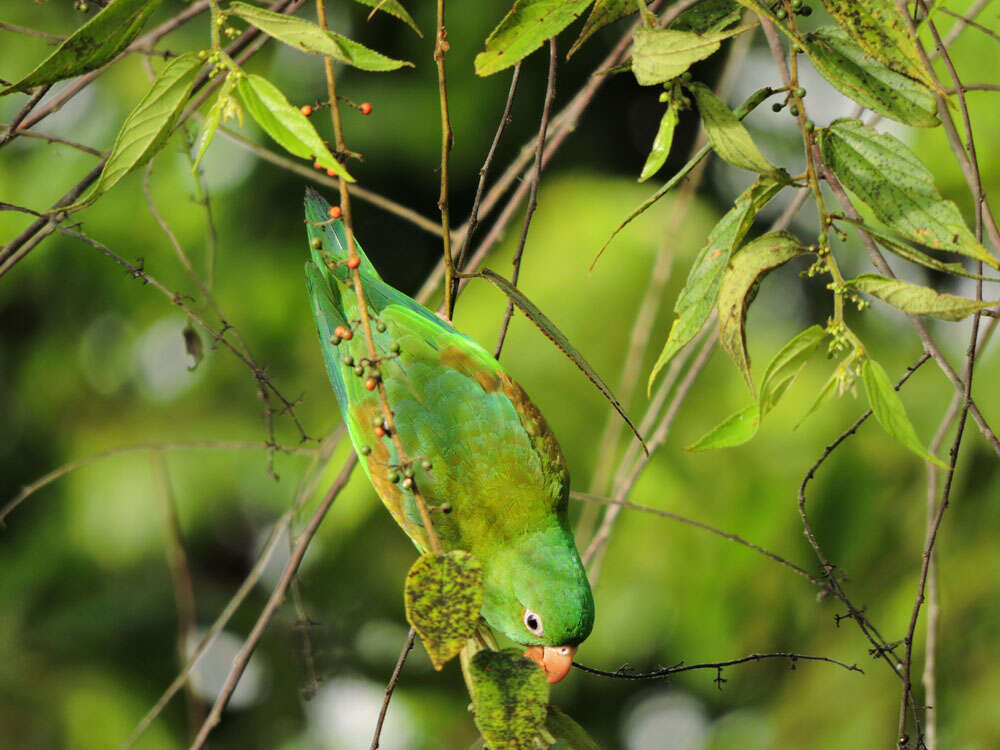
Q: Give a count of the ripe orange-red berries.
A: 10